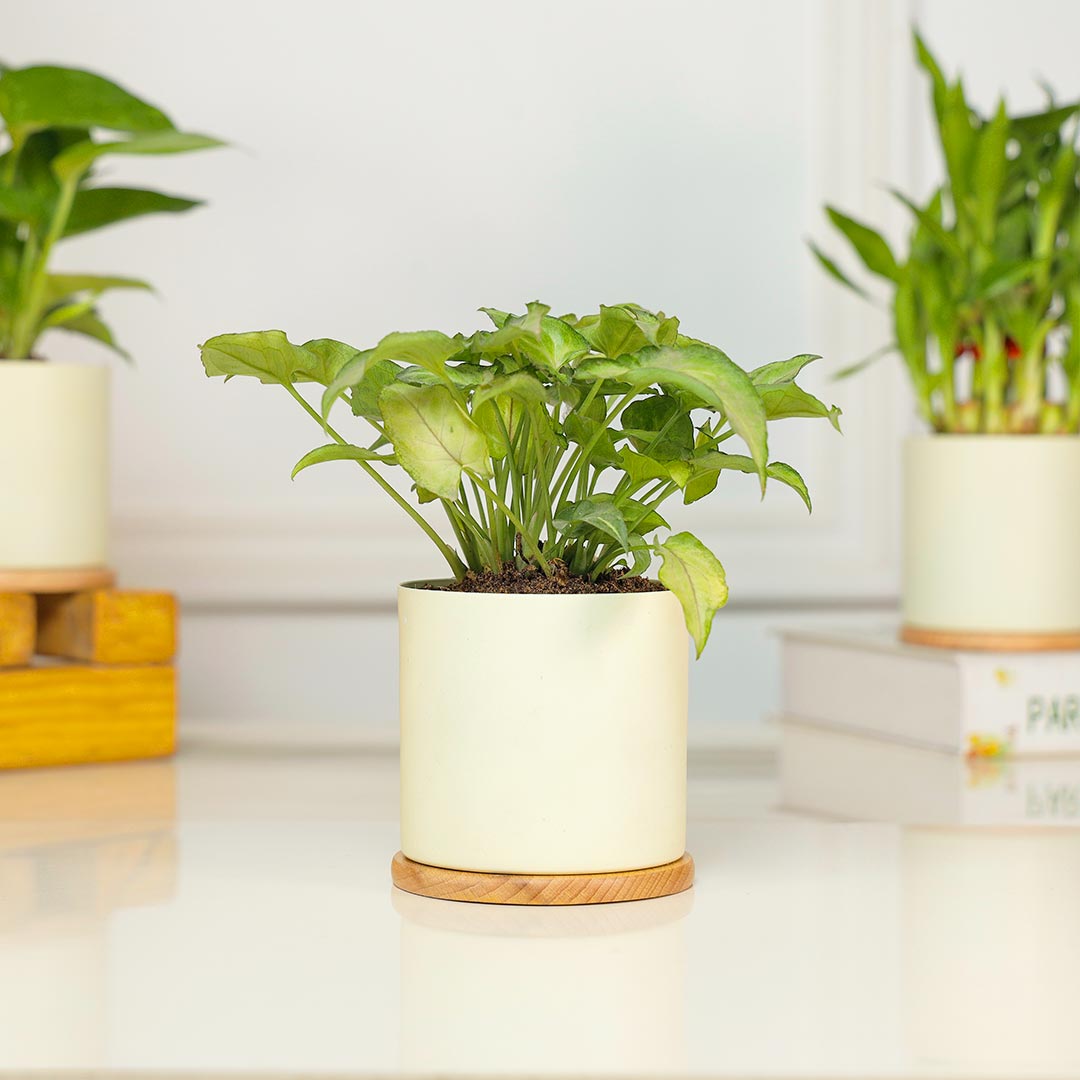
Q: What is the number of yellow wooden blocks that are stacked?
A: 3